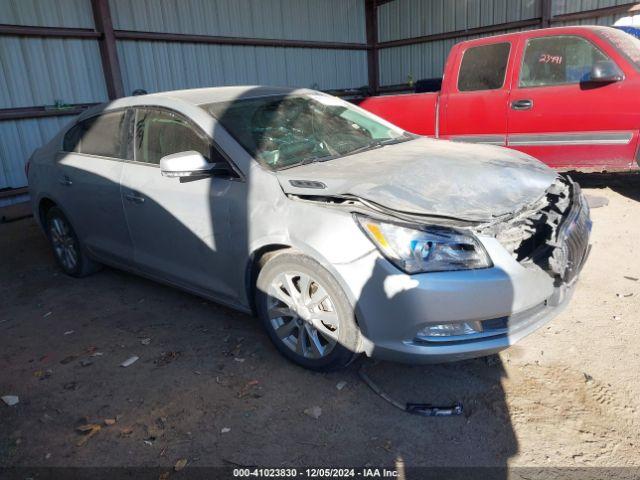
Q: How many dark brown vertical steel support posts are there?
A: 3